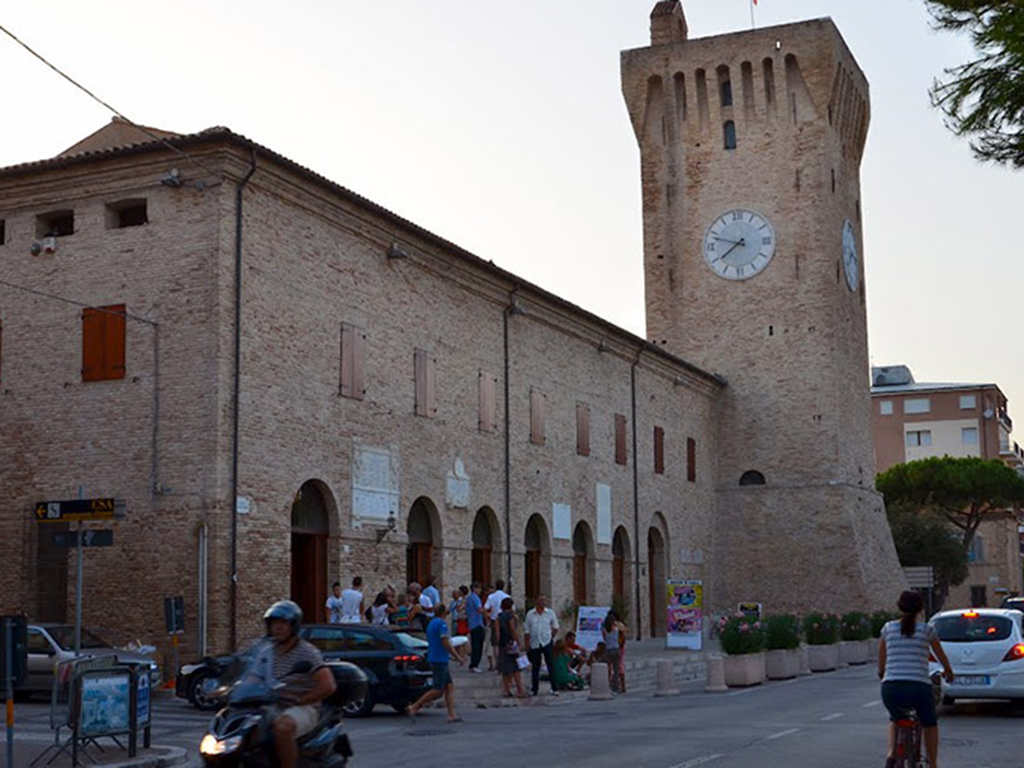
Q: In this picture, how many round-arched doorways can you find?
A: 7